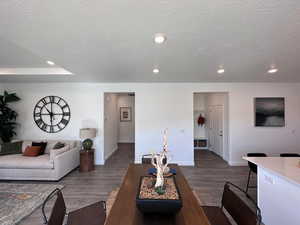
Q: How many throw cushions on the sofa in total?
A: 4